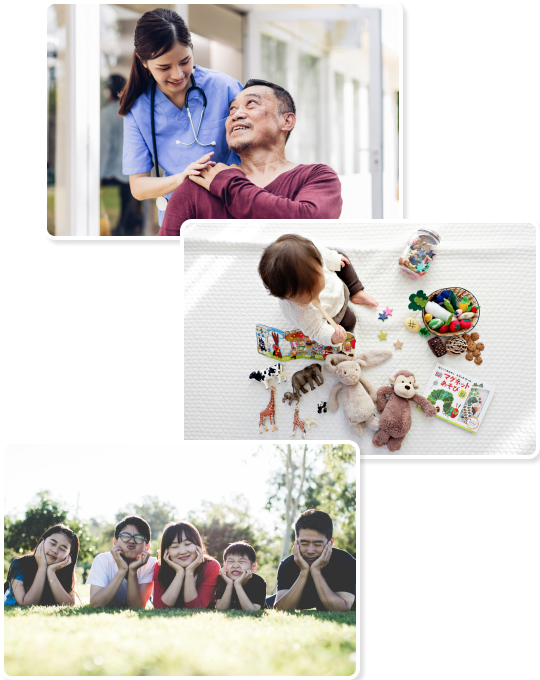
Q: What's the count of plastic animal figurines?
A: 7